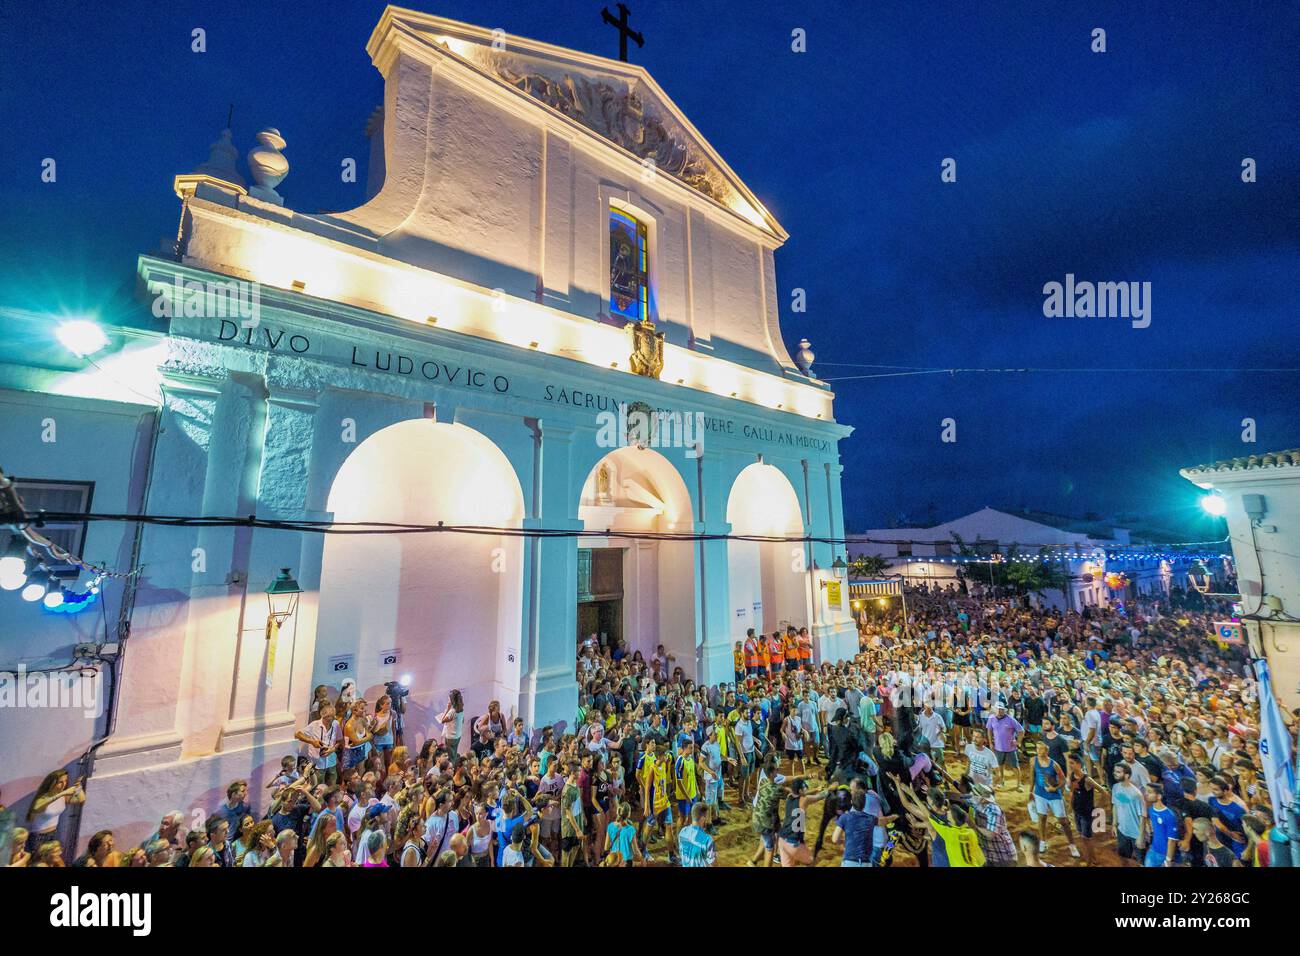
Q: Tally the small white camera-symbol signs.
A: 3